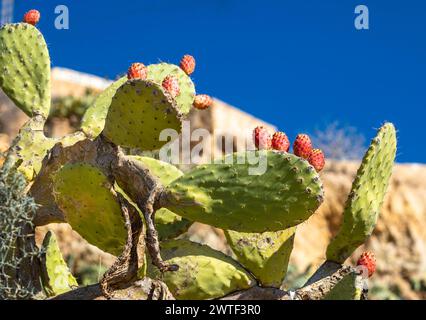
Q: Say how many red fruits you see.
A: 10